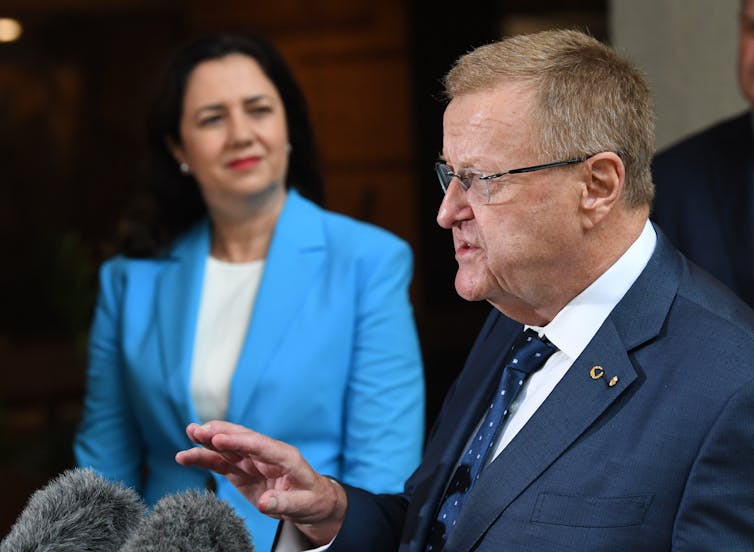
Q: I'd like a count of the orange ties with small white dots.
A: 0